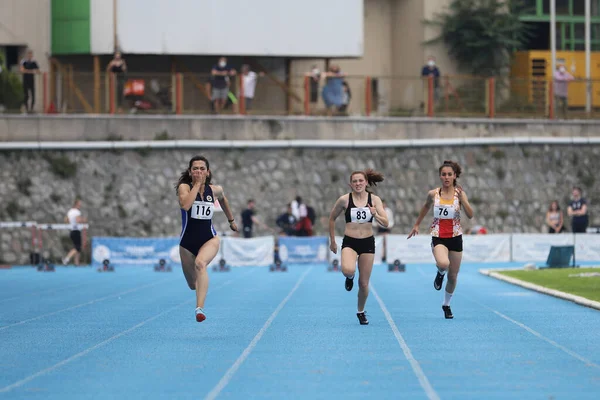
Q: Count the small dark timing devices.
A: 7